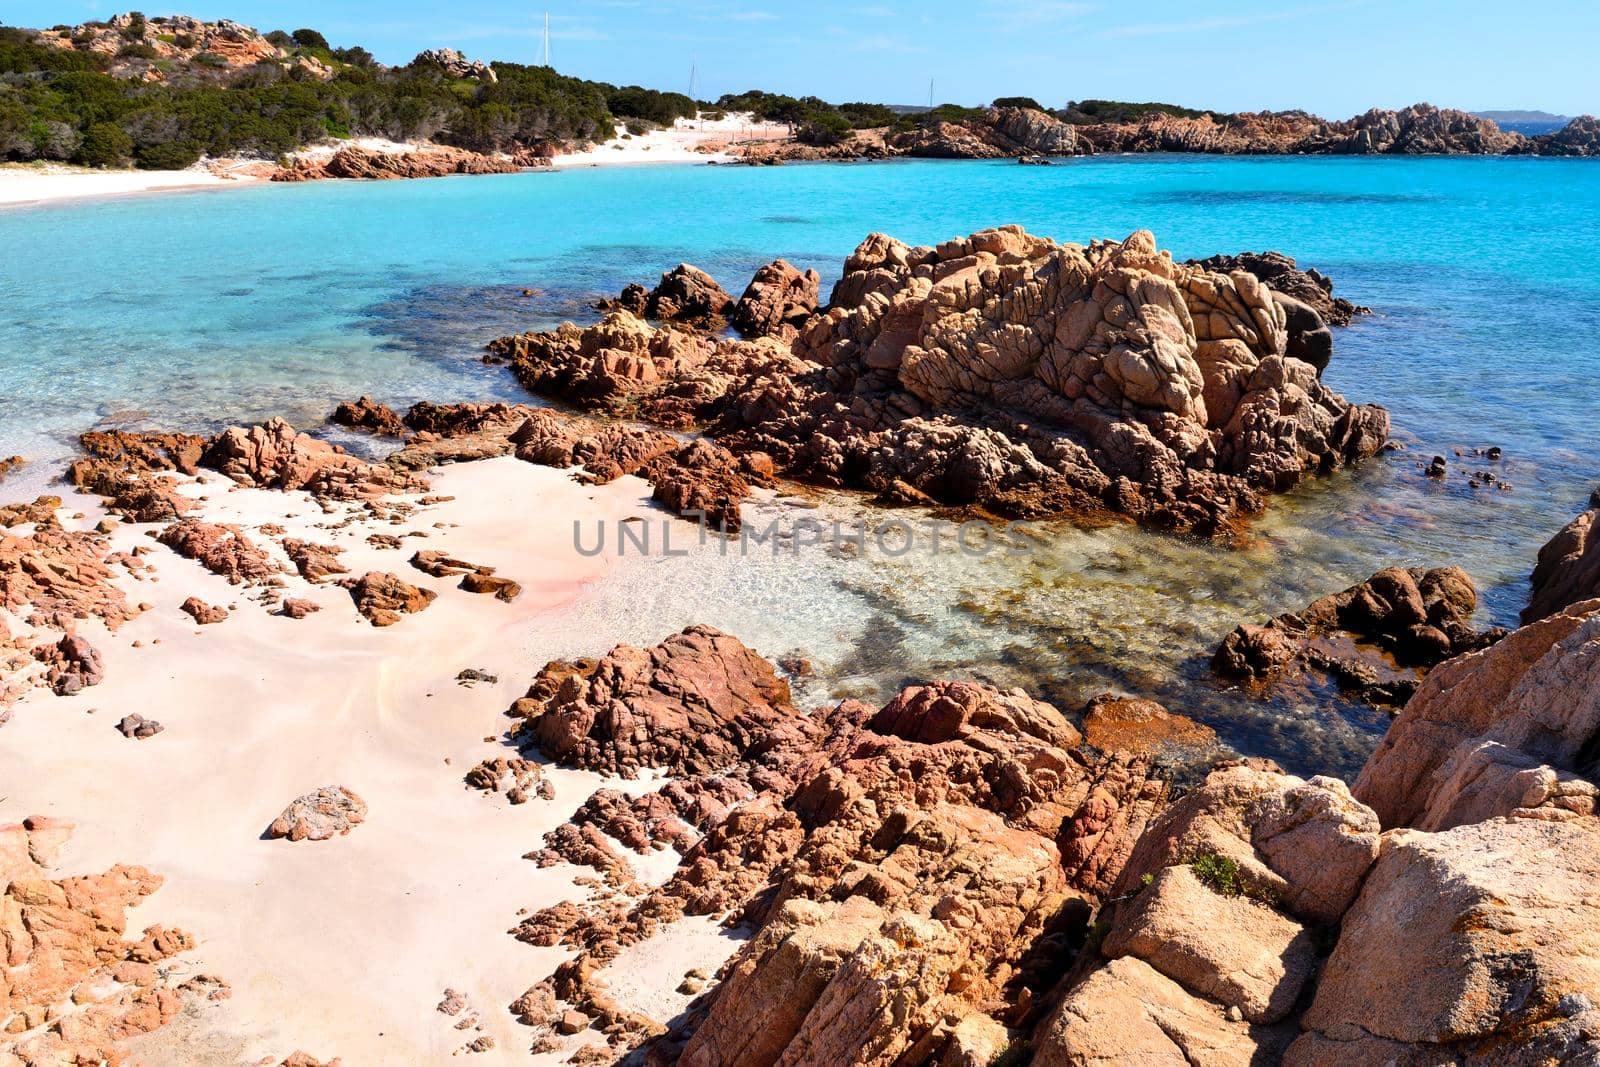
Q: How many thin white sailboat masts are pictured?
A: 3